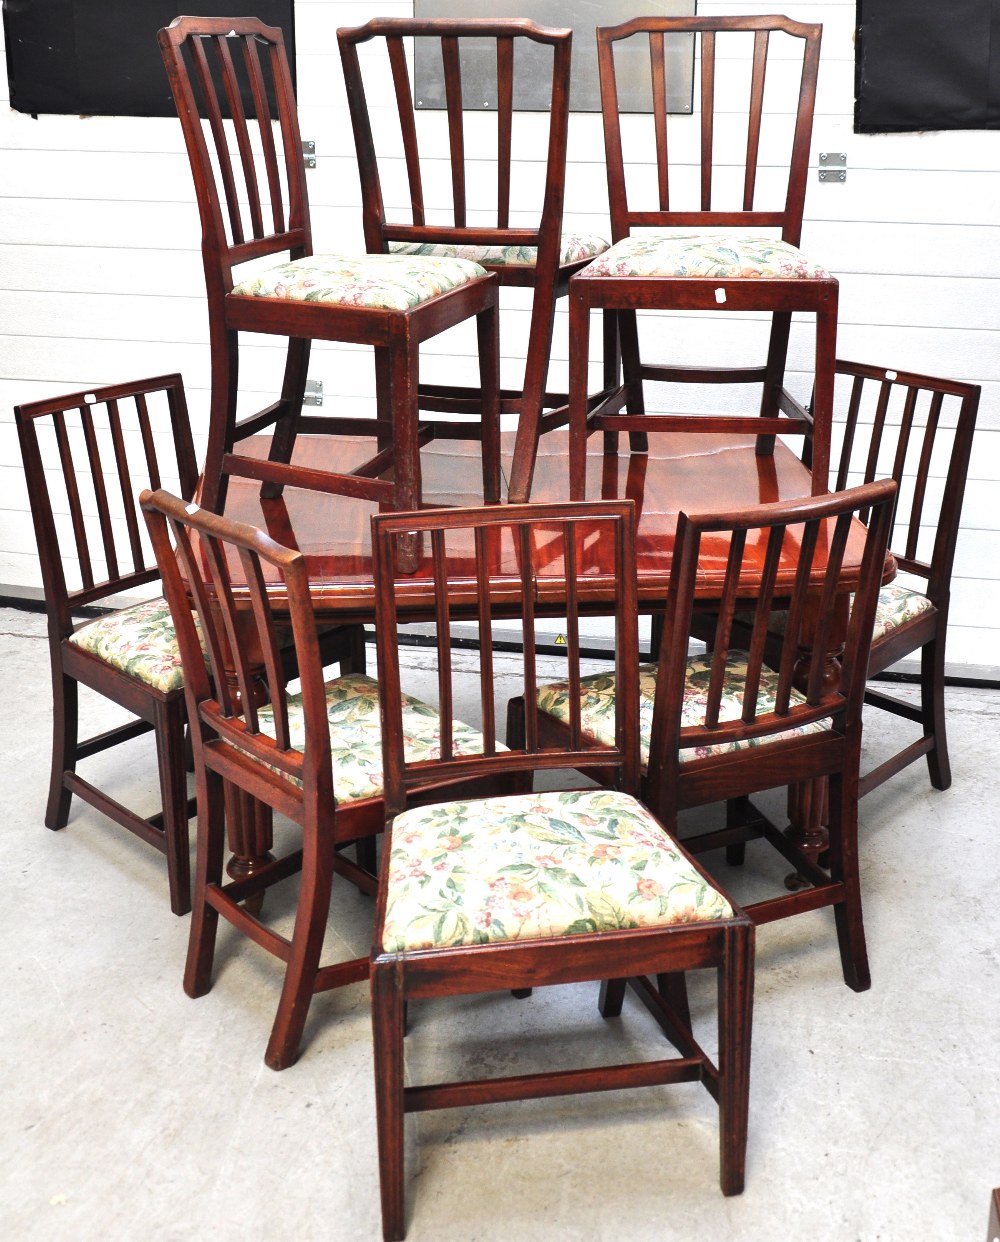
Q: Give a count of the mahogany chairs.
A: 8